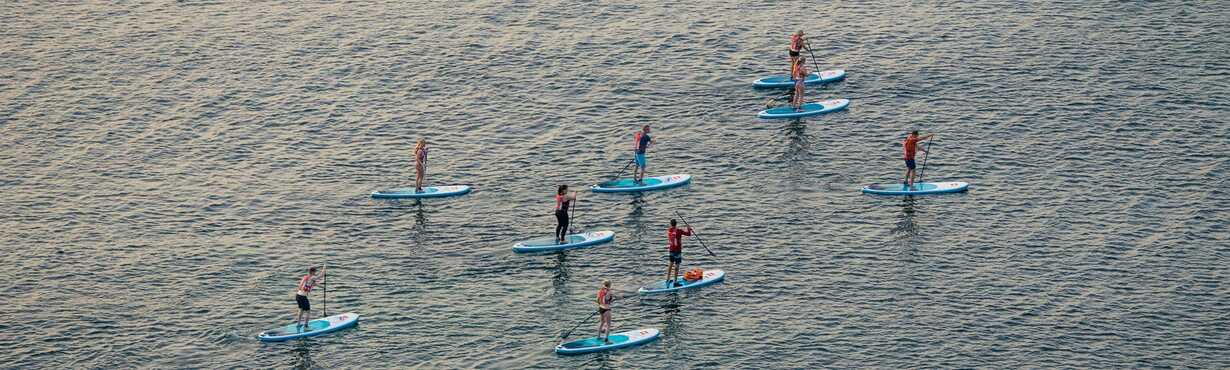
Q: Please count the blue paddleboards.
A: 9